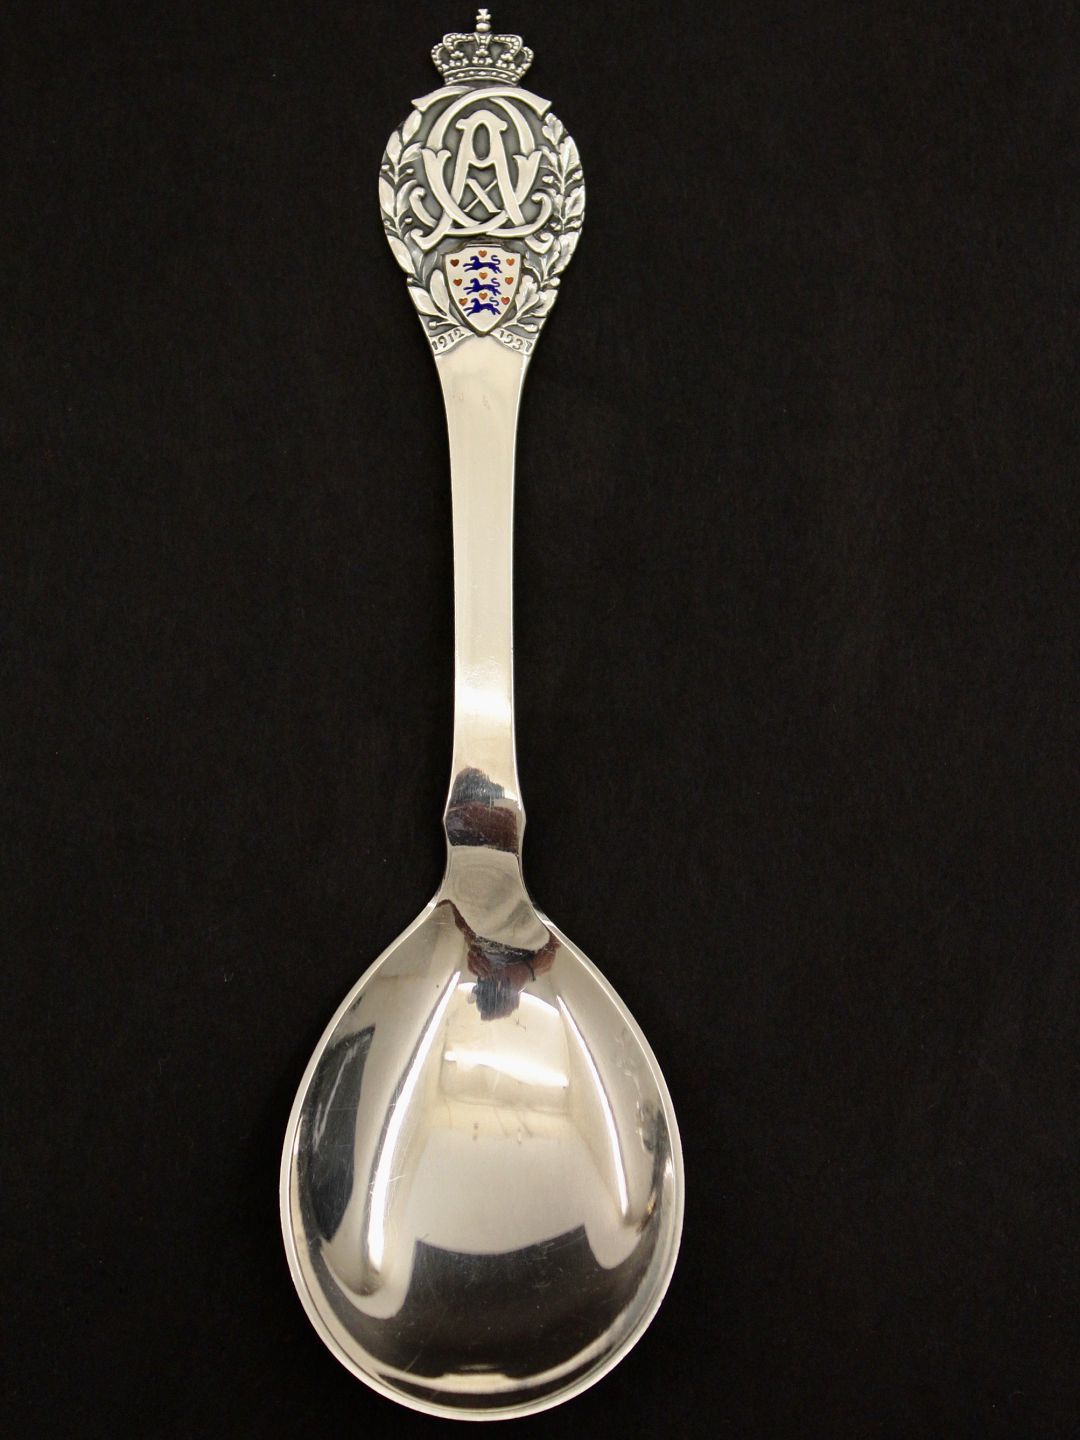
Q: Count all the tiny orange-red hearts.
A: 9